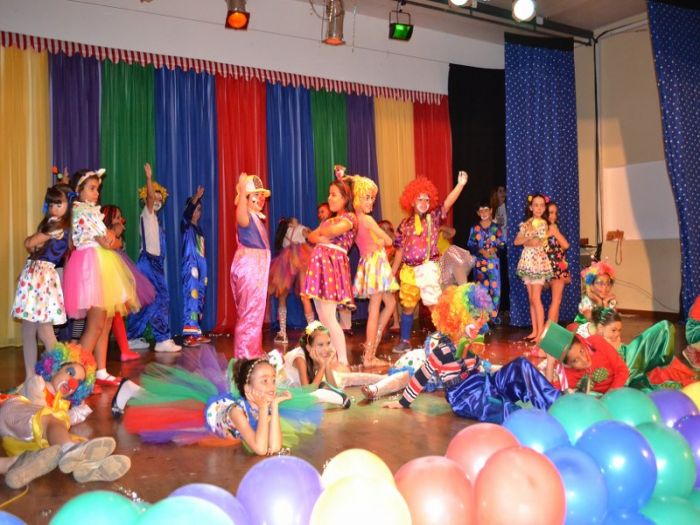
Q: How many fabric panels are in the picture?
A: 13